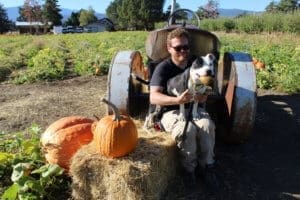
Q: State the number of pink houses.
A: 0